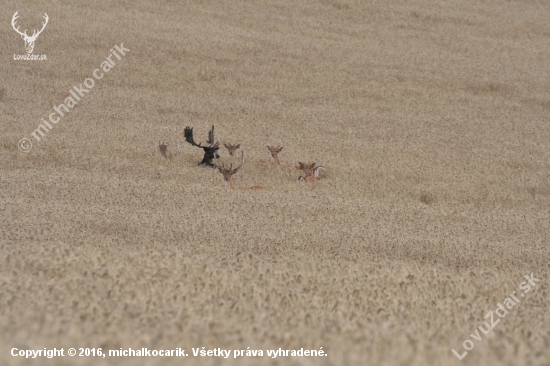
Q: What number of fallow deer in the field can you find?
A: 6